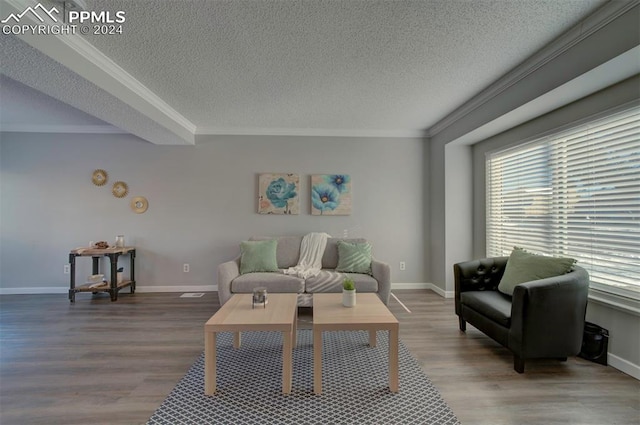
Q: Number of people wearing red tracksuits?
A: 0